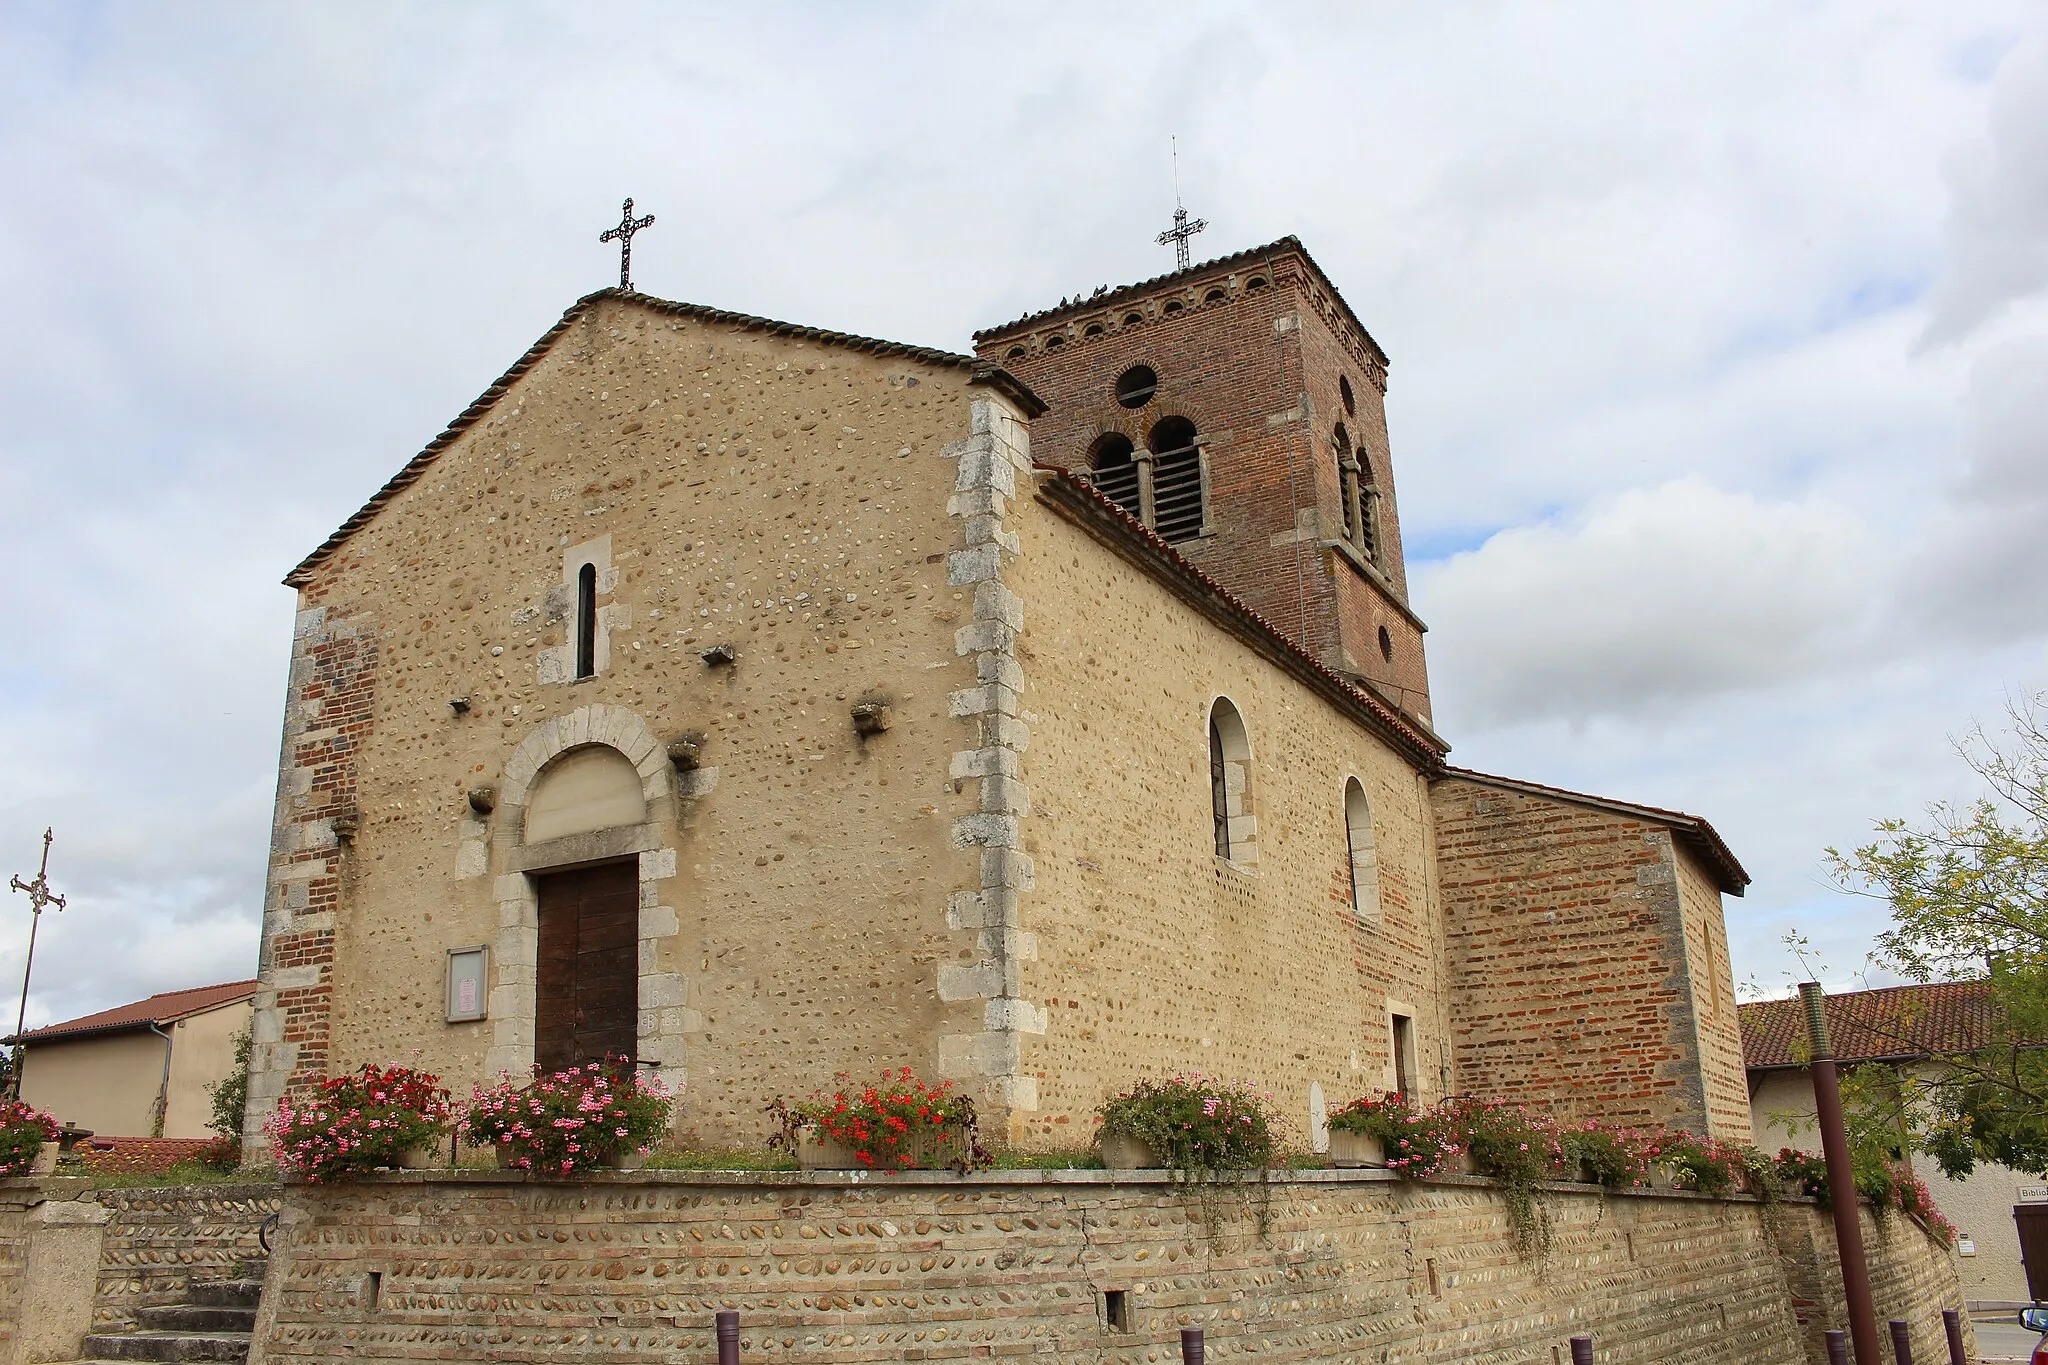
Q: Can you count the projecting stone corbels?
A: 6